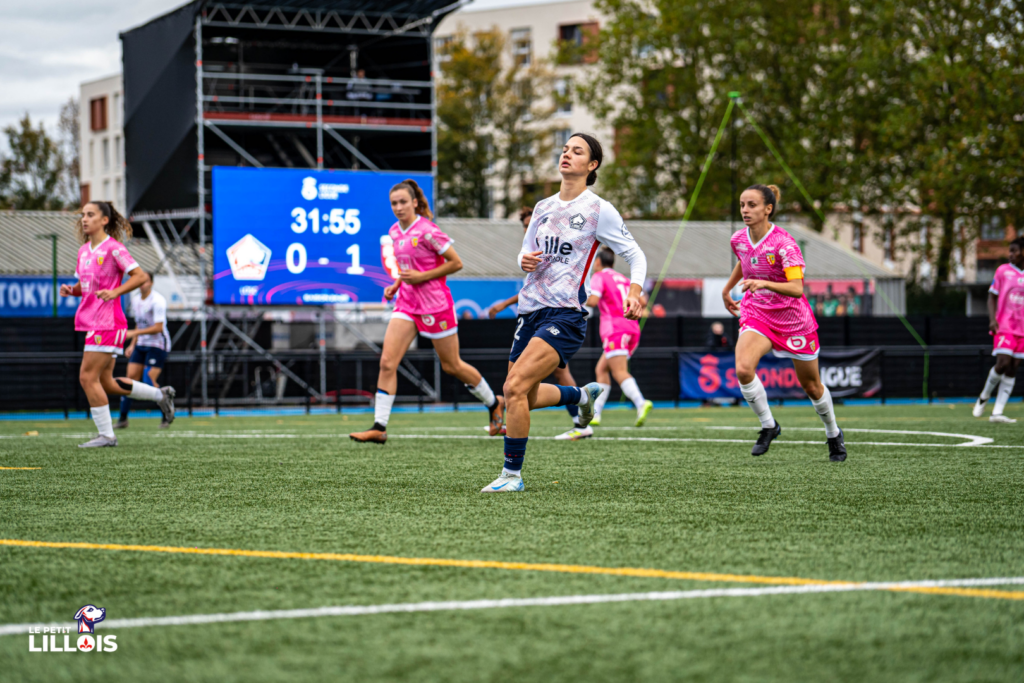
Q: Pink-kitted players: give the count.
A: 5